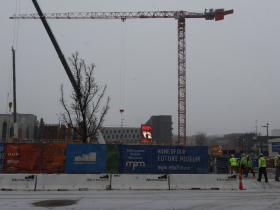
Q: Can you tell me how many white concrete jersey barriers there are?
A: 4